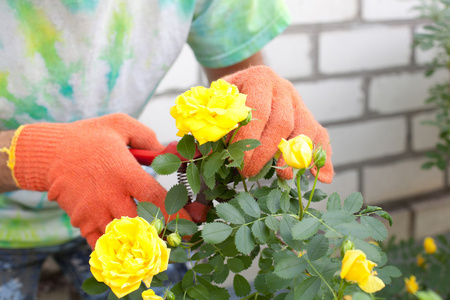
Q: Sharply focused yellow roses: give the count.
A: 4